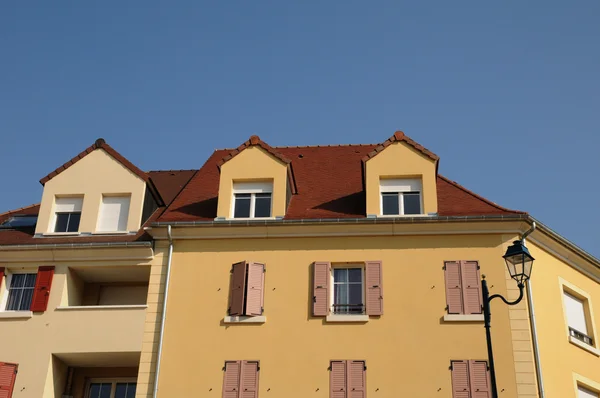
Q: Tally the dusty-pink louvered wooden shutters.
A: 12